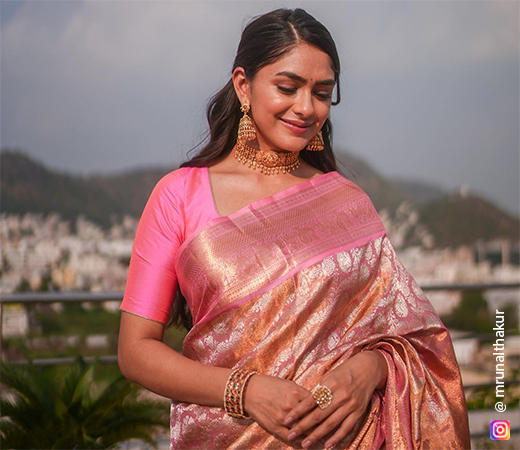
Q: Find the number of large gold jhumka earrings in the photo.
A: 2